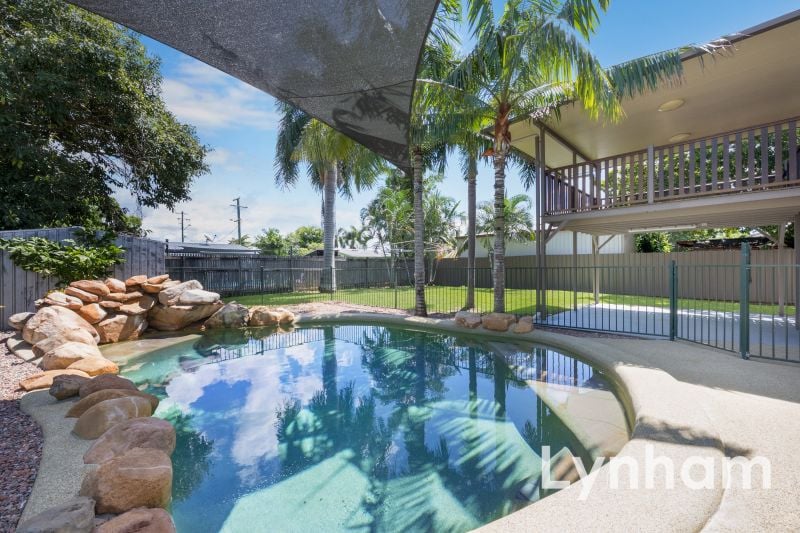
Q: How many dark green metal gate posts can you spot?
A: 2